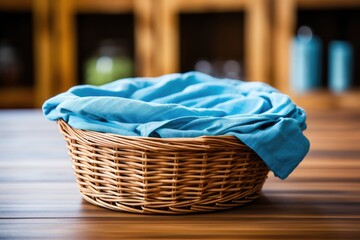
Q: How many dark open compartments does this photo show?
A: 4